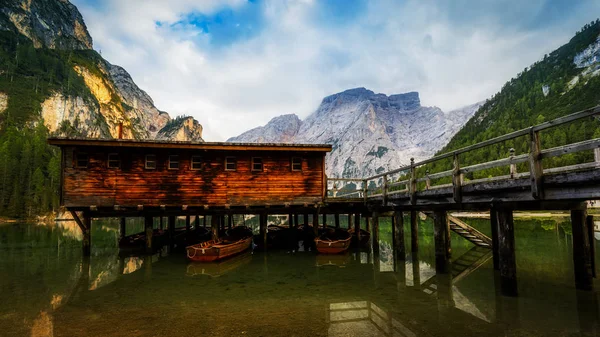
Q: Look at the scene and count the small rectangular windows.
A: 8